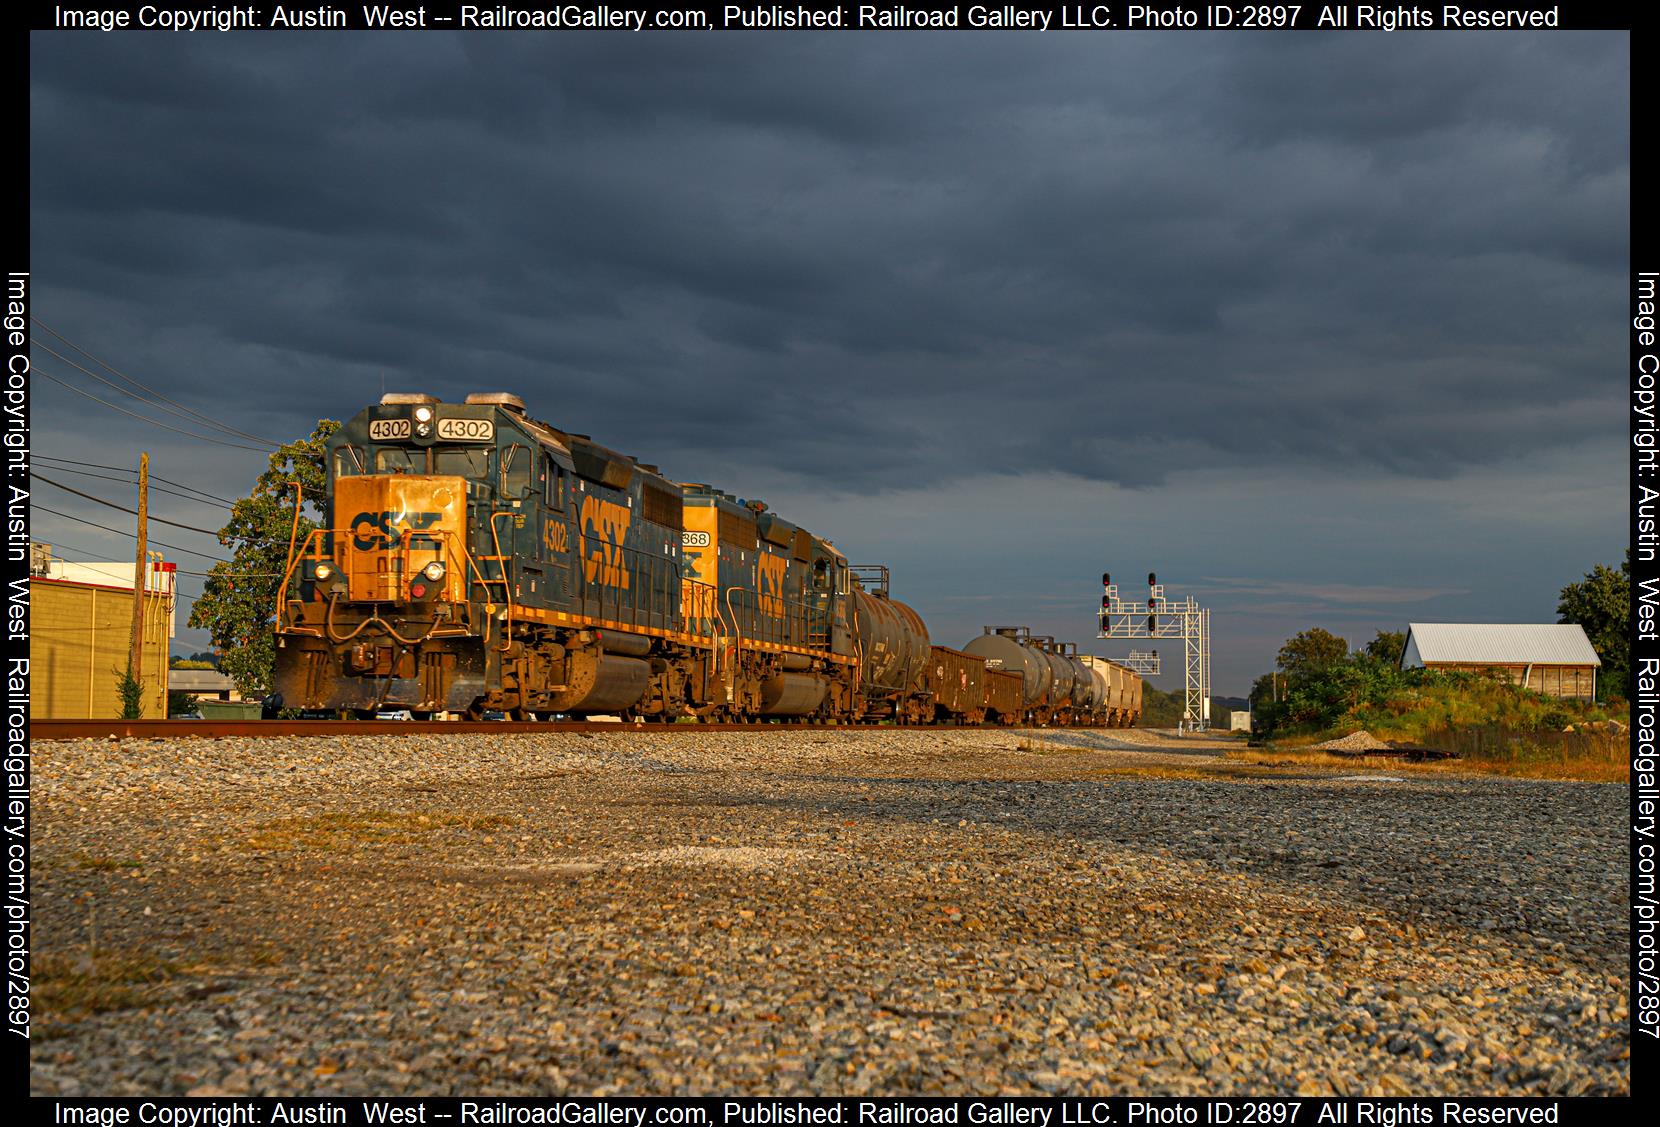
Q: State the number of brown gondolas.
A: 2